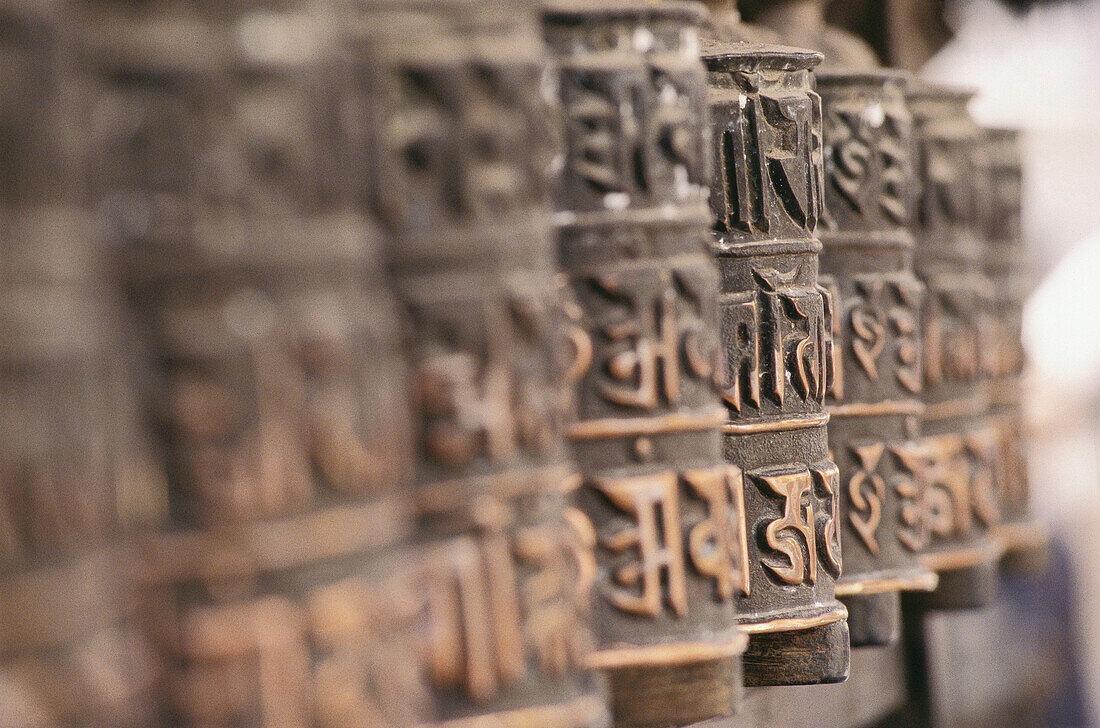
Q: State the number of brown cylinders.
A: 8